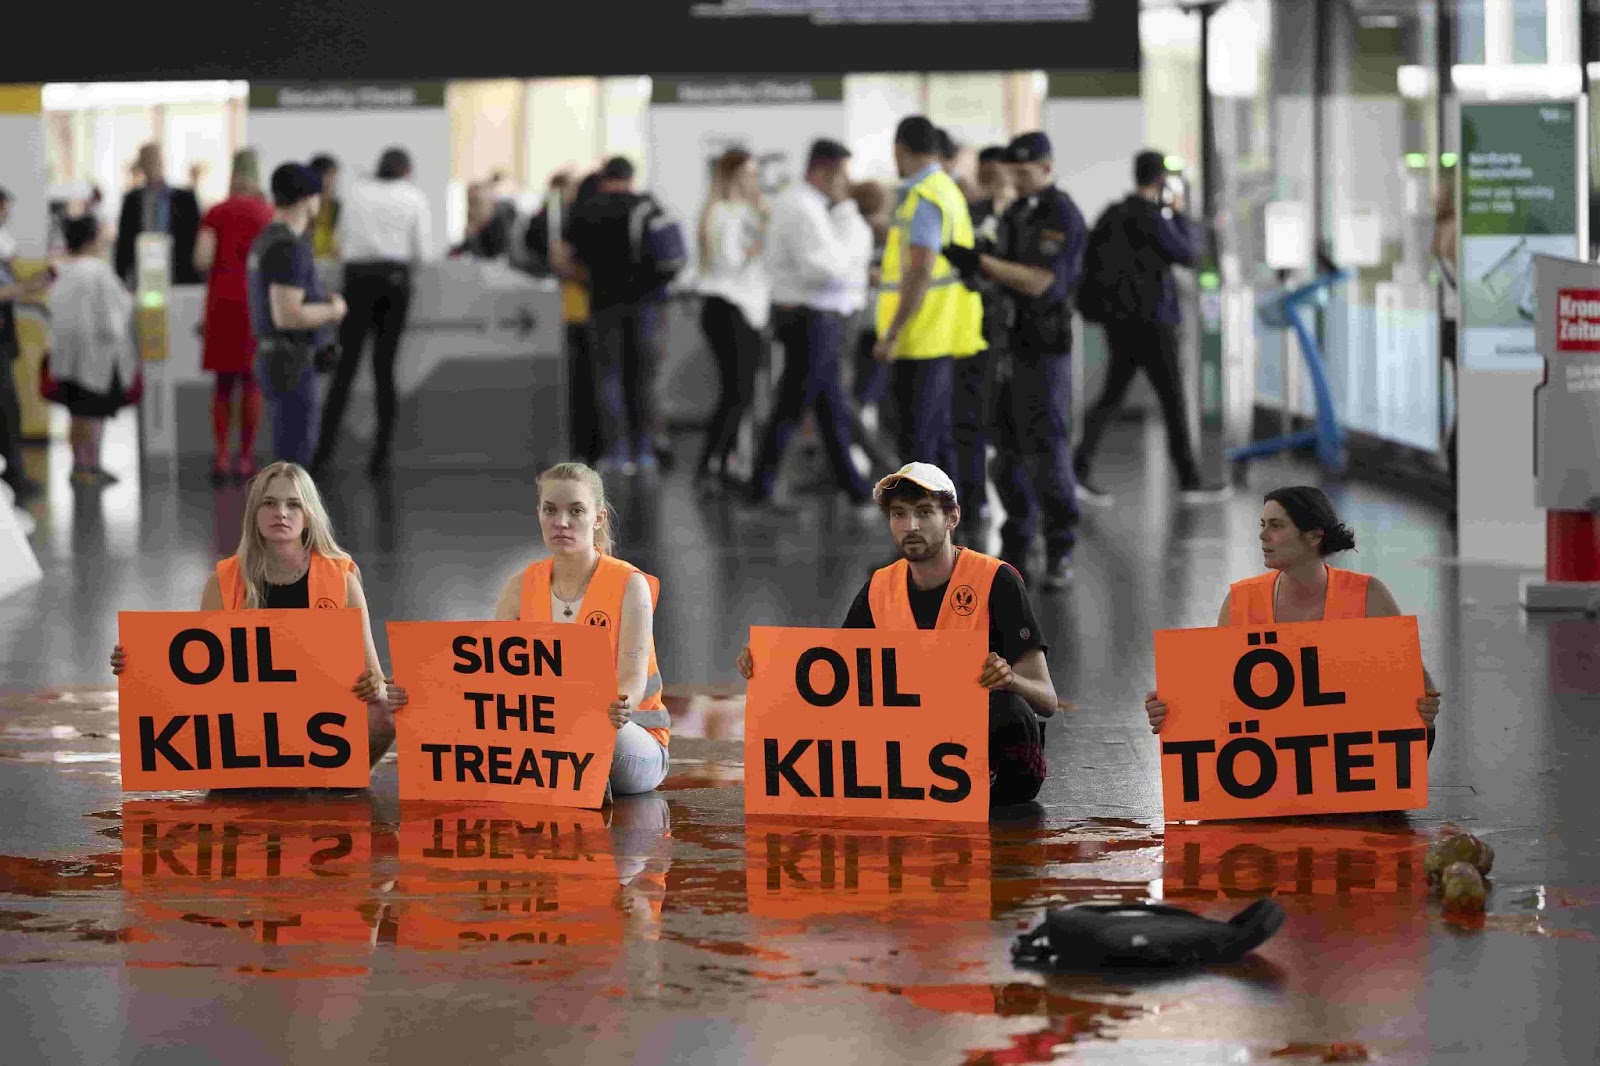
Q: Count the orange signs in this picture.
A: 4